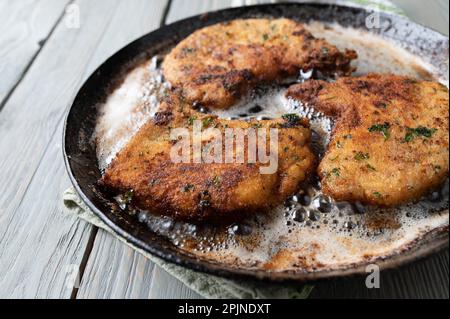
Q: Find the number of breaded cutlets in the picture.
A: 3